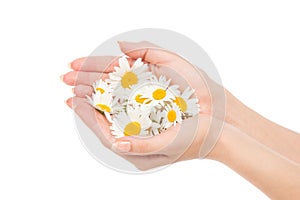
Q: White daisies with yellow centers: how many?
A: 8